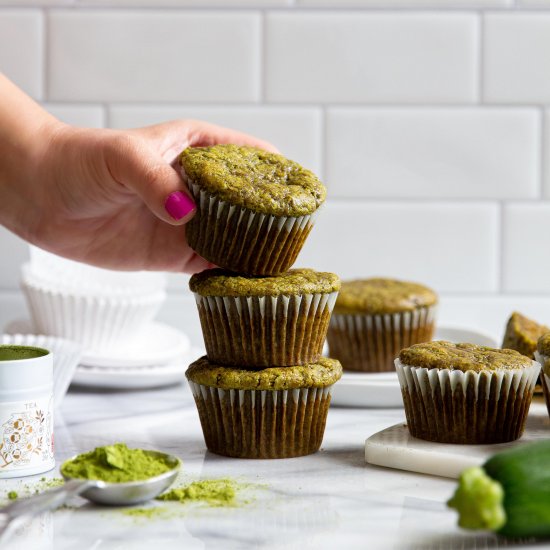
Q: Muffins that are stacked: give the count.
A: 3